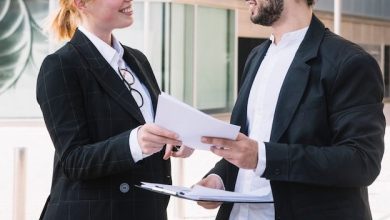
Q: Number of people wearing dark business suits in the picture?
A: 2